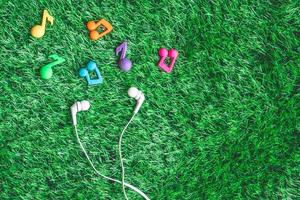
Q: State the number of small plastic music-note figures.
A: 6